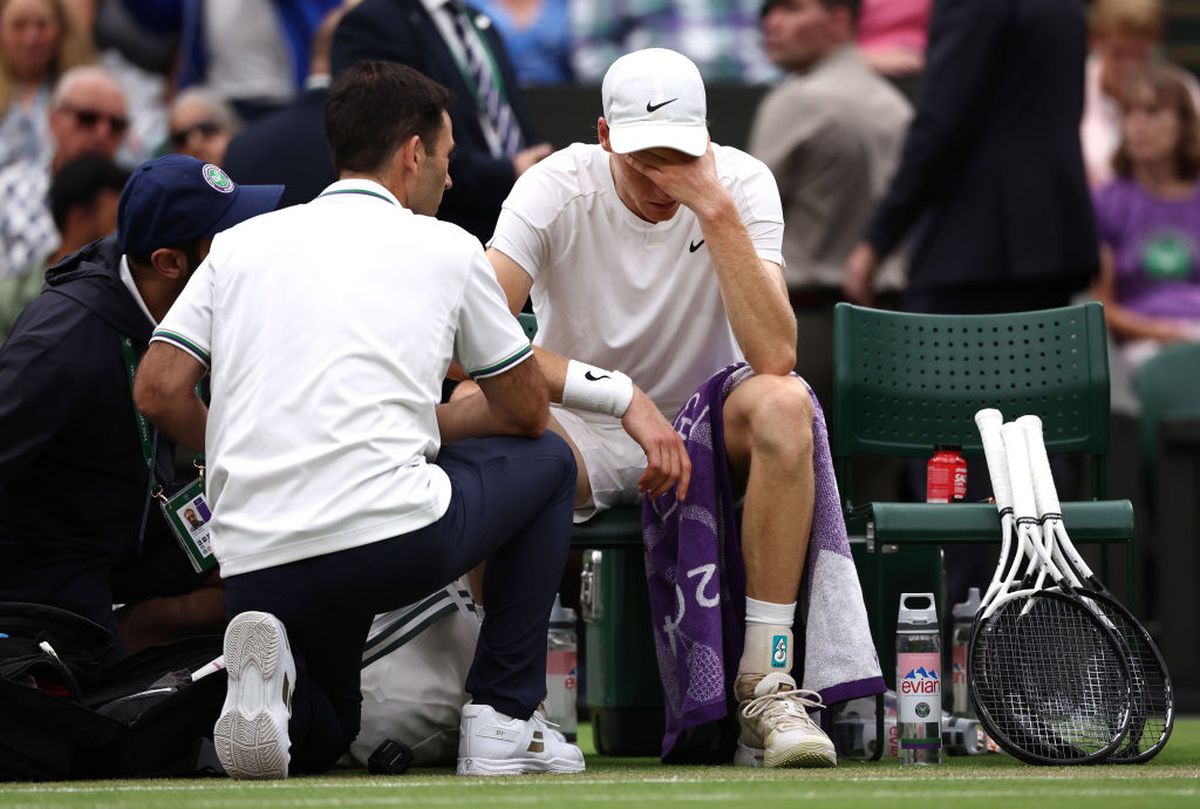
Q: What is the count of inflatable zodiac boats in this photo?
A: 0